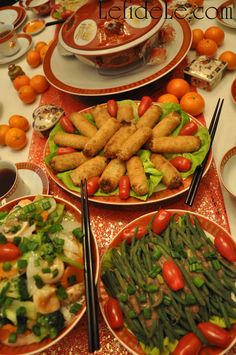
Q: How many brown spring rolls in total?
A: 15